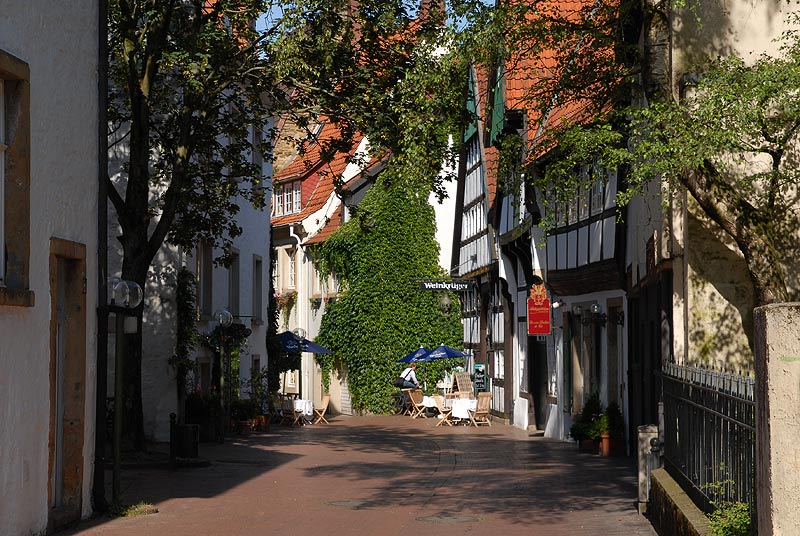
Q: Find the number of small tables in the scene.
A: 3